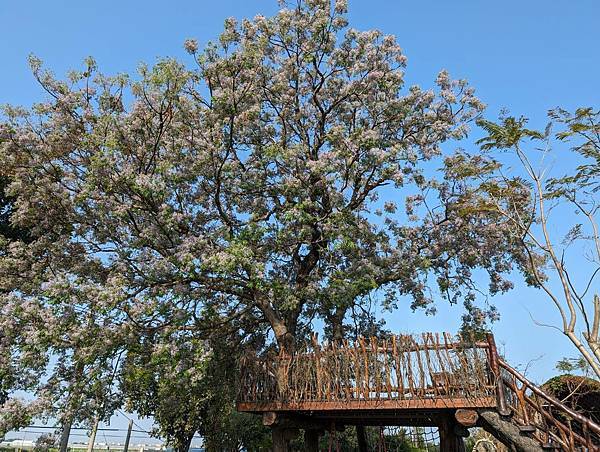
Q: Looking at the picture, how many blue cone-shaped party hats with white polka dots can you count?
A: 0